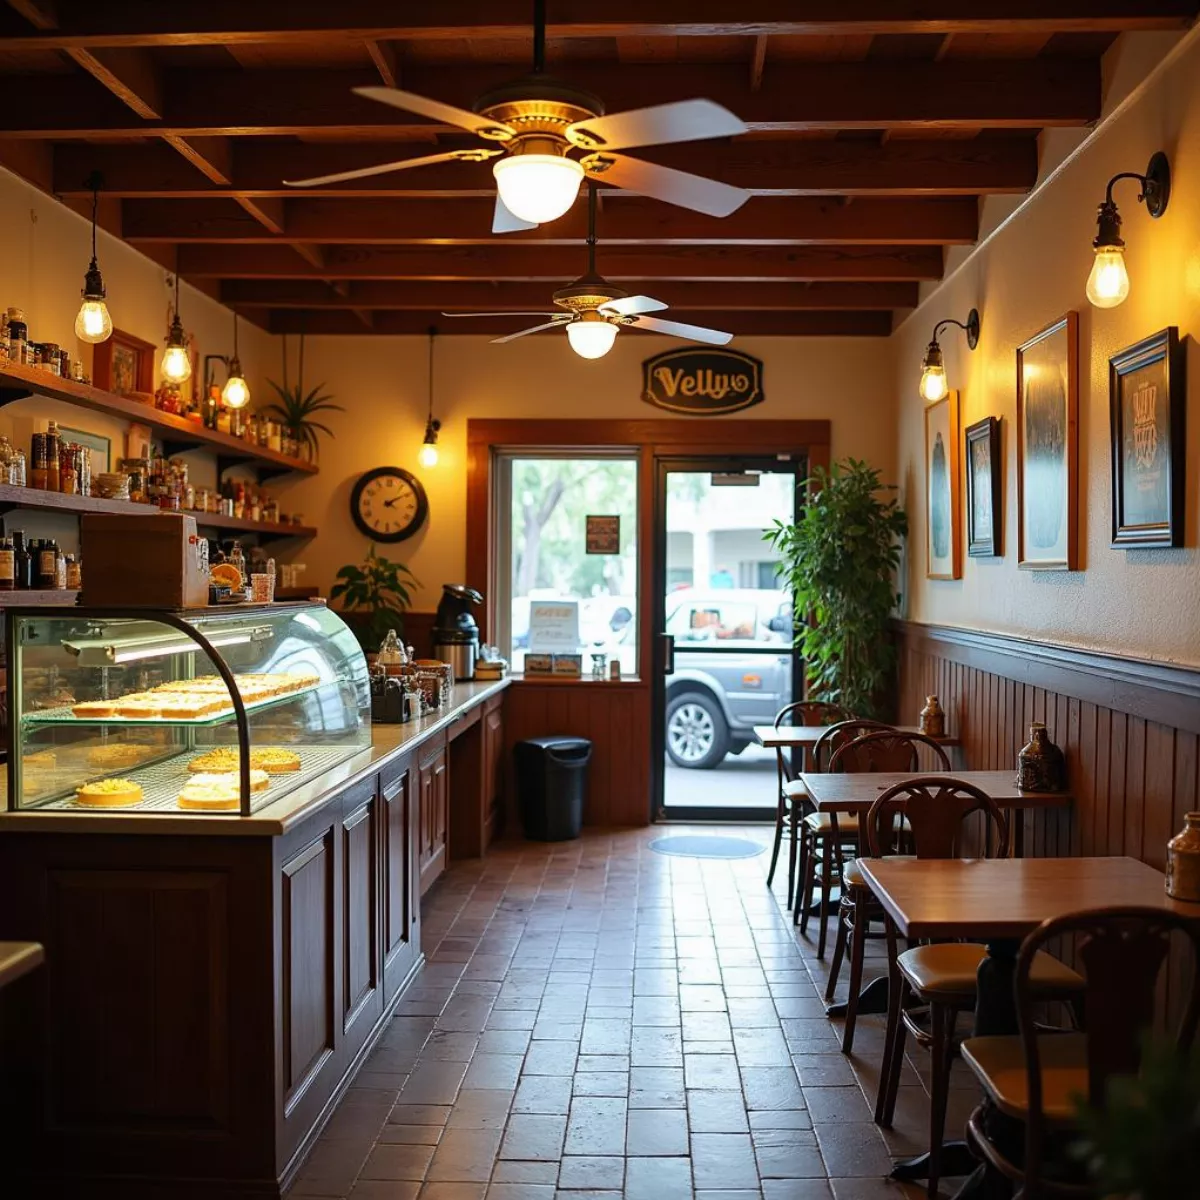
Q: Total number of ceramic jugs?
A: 3